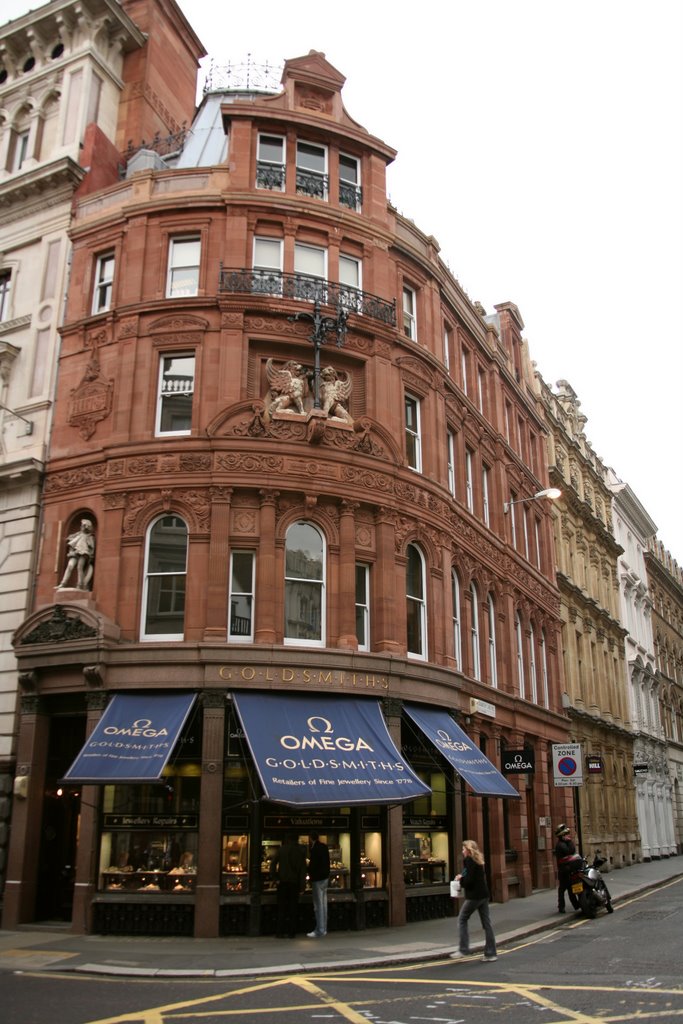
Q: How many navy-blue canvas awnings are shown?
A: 3